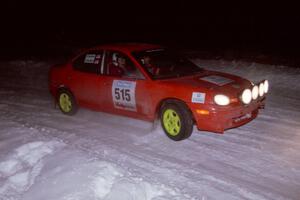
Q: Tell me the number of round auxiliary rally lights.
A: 4